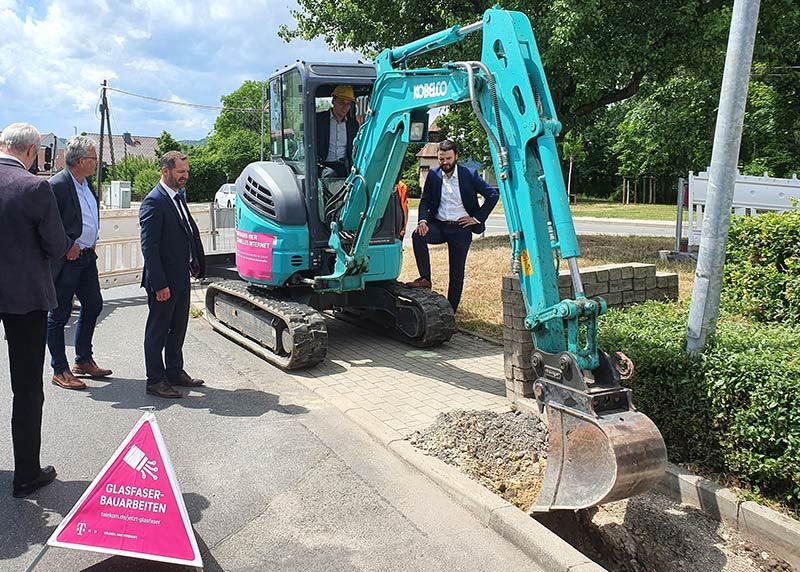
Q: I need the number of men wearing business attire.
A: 5